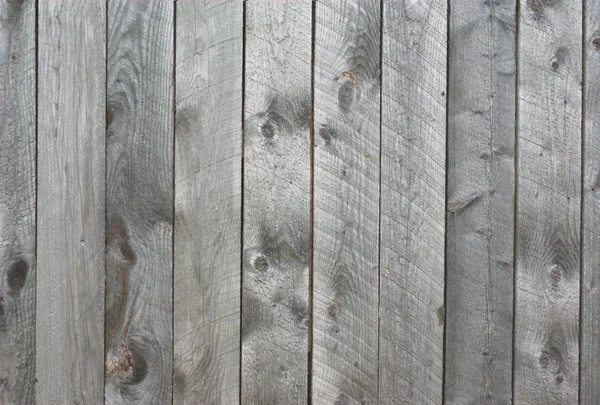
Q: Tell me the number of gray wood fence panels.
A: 10